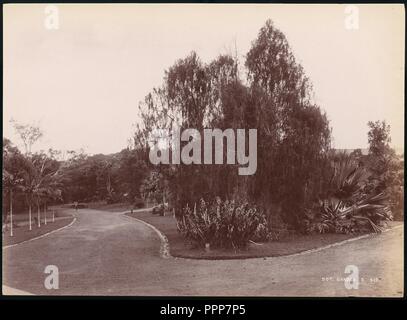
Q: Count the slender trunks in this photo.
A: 5